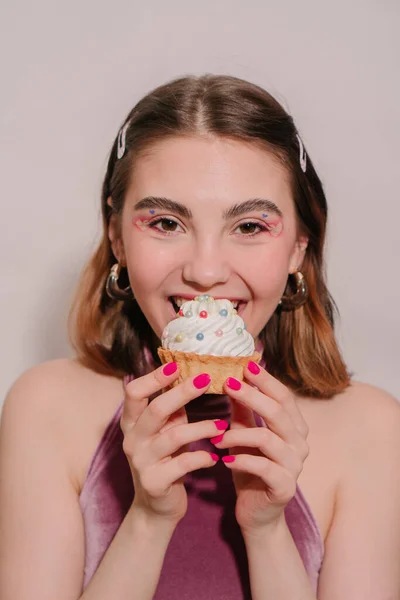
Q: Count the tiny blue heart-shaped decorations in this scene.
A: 2